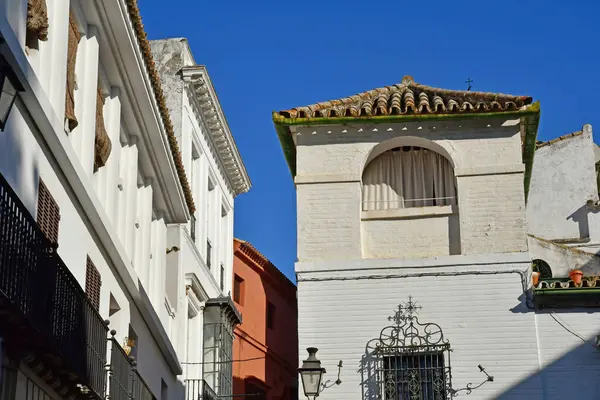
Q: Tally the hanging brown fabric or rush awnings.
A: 3